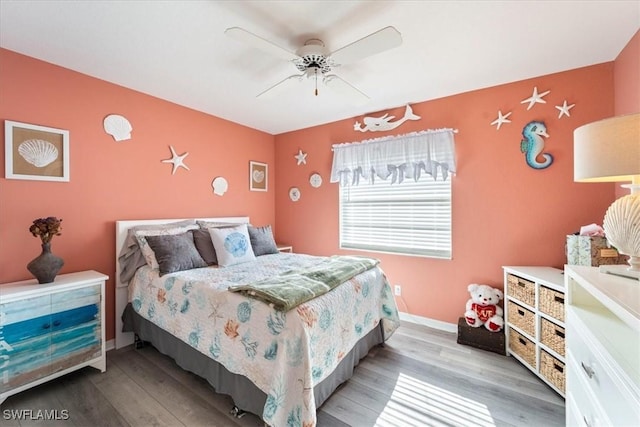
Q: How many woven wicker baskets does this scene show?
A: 6